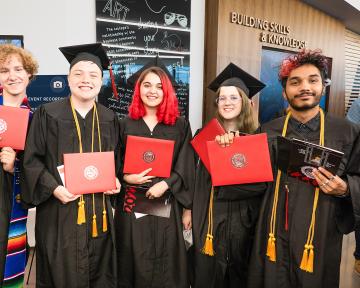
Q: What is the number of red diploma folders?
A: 5